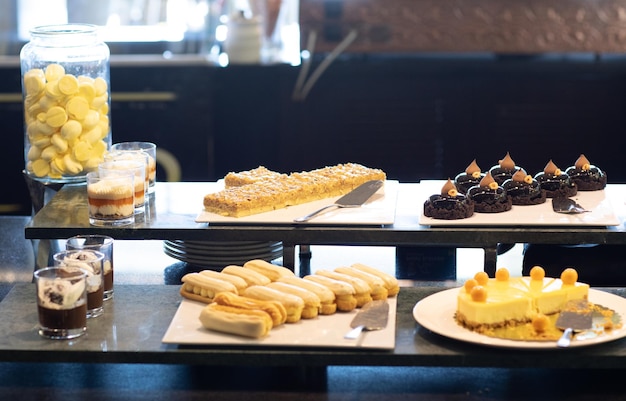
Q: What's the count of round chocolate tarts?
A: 7